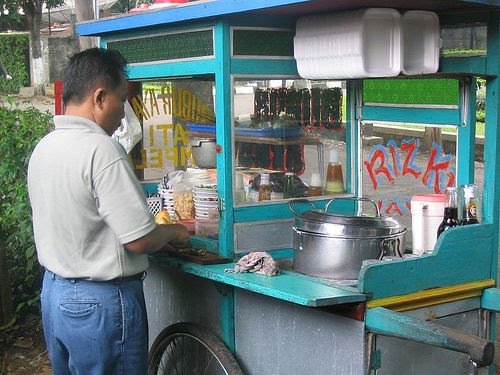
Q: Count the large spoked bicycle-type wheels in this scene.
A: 1